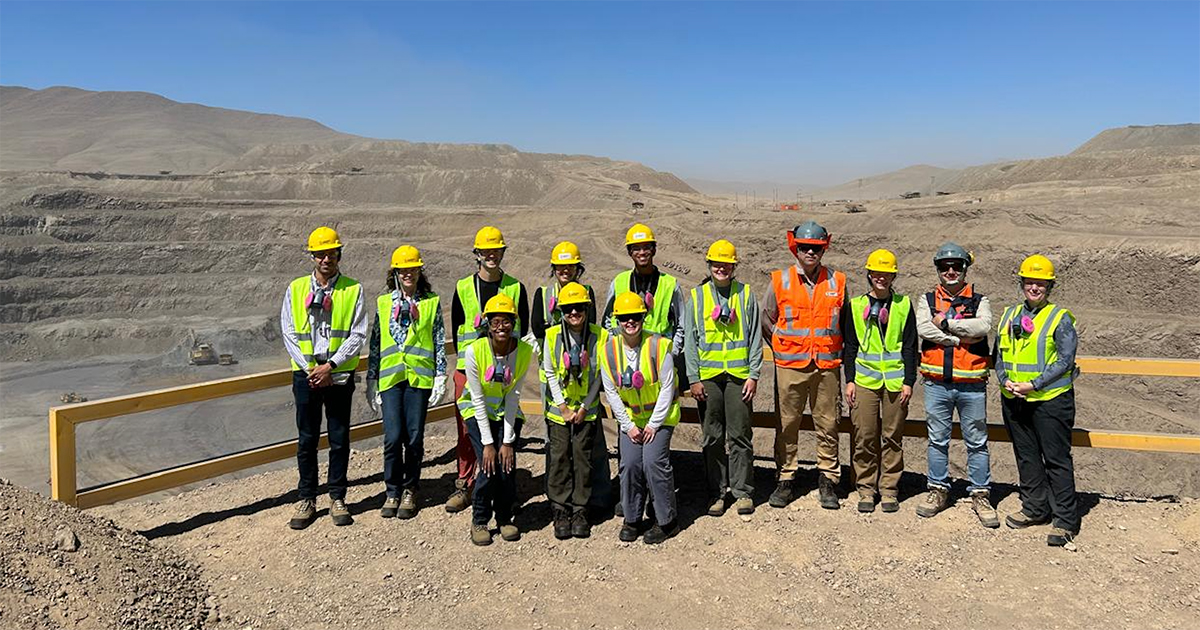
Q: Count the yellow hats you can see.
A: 11